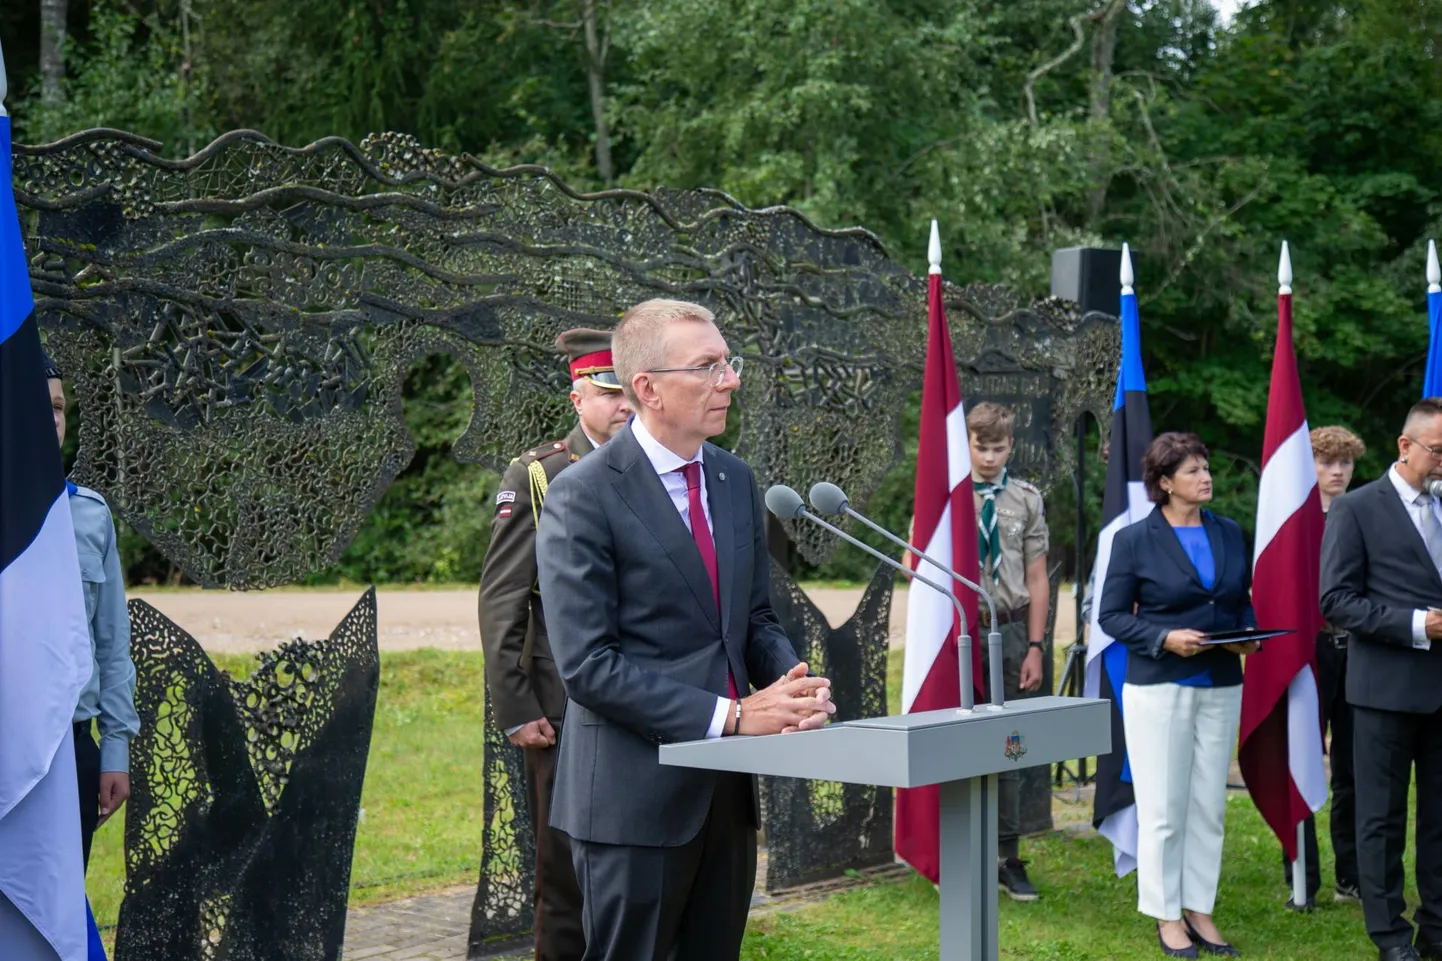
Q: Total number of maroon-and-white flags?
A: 2